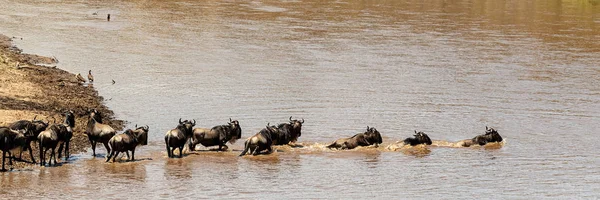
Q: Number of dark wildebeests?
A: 13